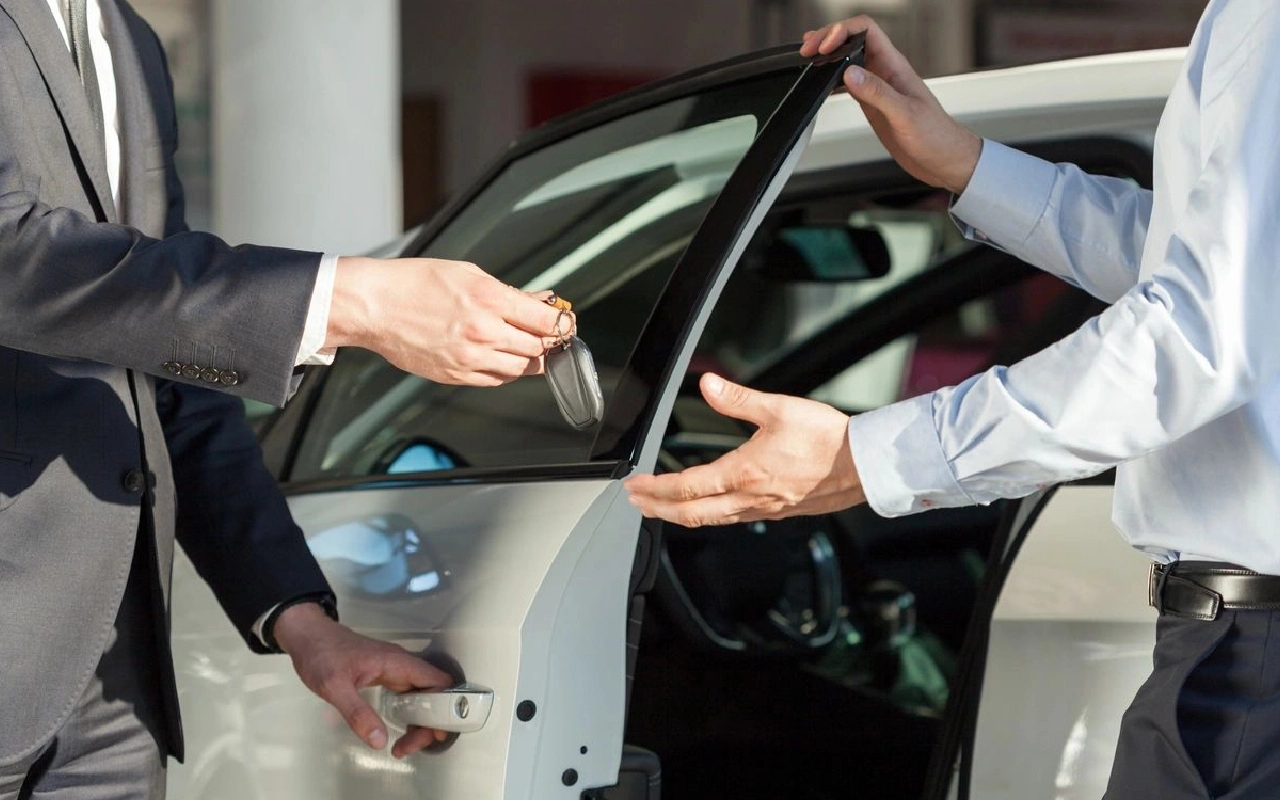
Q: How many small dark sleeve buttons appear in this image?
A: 4